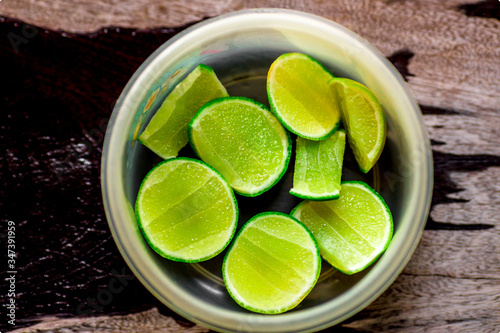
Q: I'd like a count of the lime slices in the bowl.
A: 8